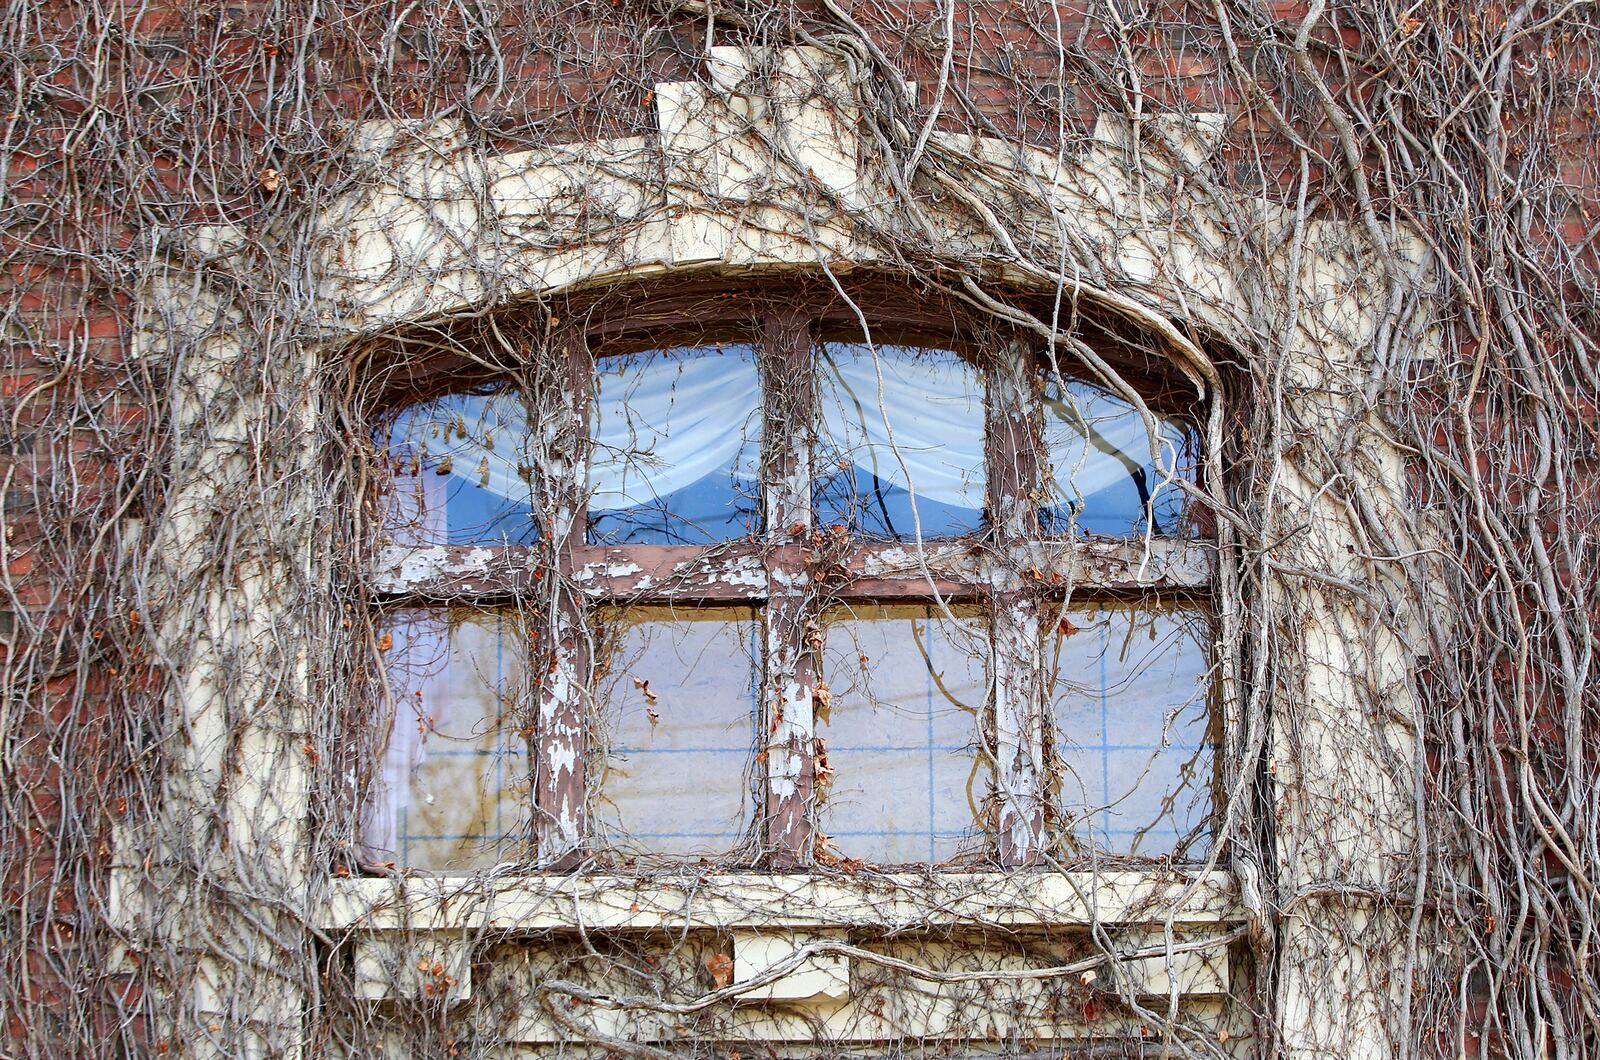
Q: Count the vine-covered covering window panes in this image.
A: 8